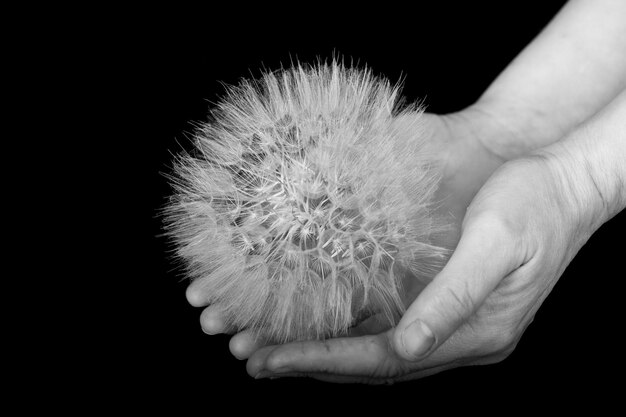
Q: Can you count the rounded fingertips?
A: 6